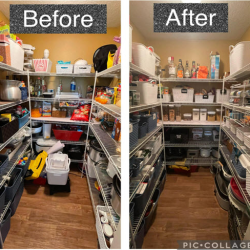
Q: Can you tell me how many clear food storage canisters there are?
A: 8